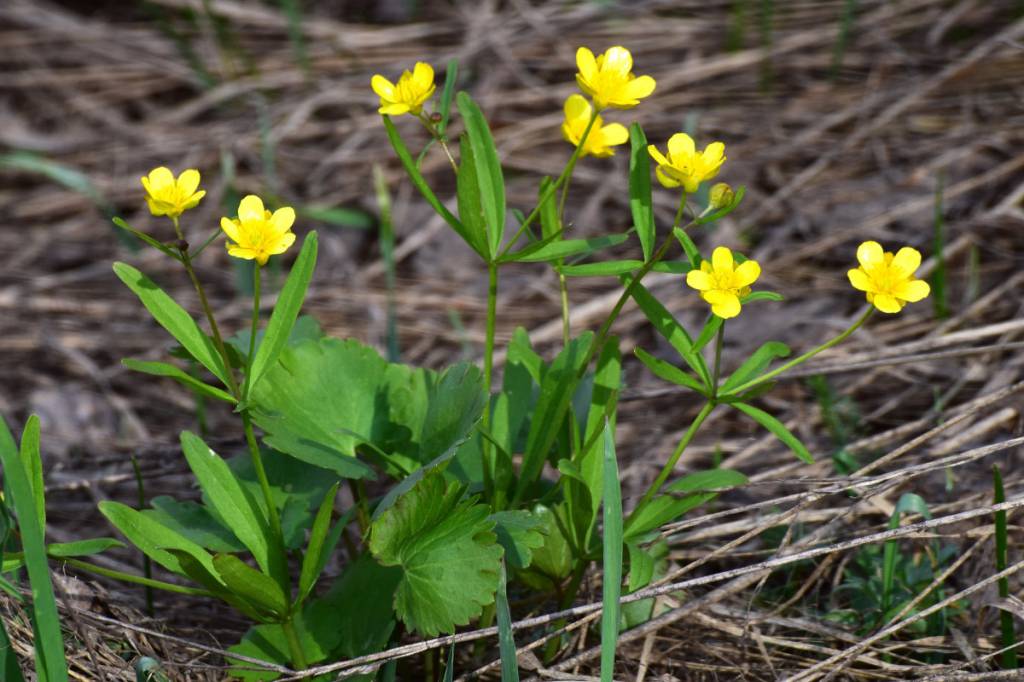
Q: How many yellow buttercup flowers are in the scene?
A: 8